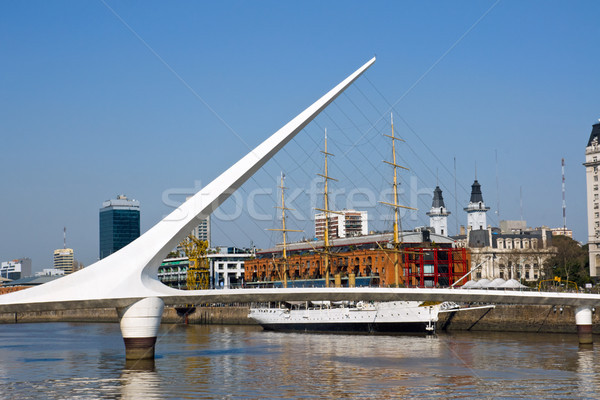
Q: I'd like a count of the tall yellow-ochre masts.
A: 3